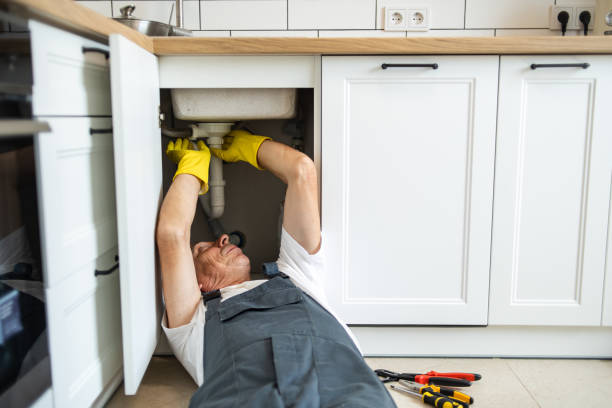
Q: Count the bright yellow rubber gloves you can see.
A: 2